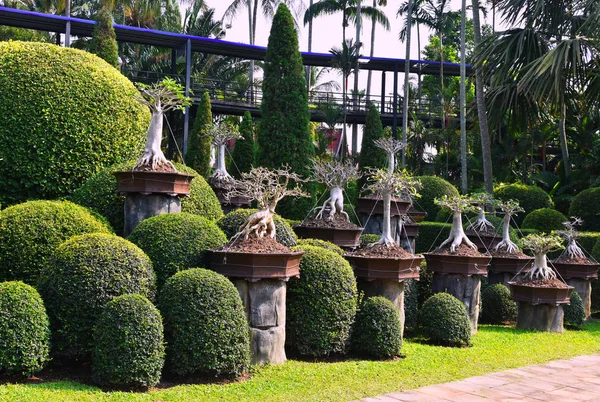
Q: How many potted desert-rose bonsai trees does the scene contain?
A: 11